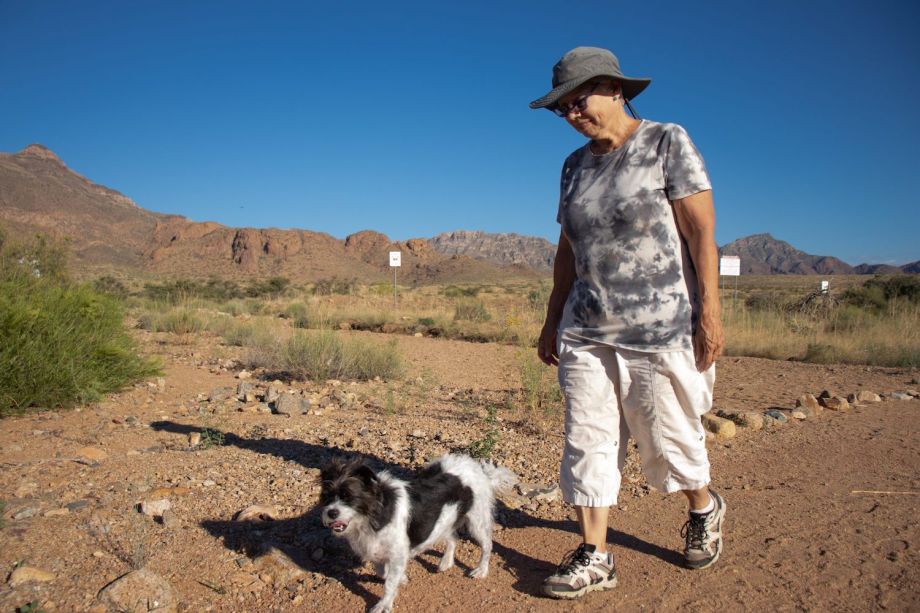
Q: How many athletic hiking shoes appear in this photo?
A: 2